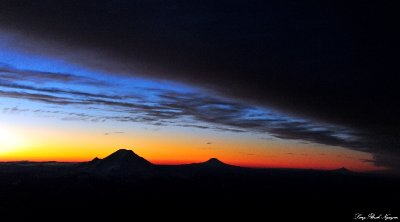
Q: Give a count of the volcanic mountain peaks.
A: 3